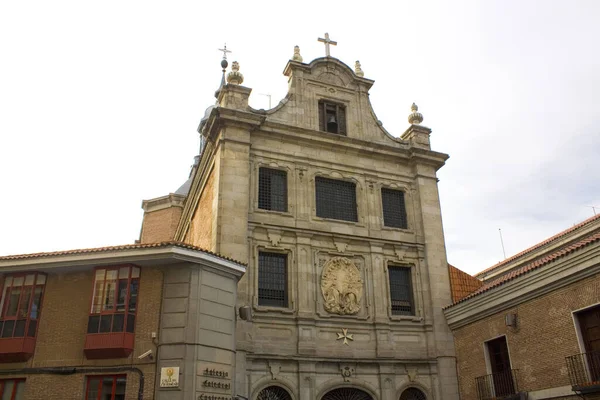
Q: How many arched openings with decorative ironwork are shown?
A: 3